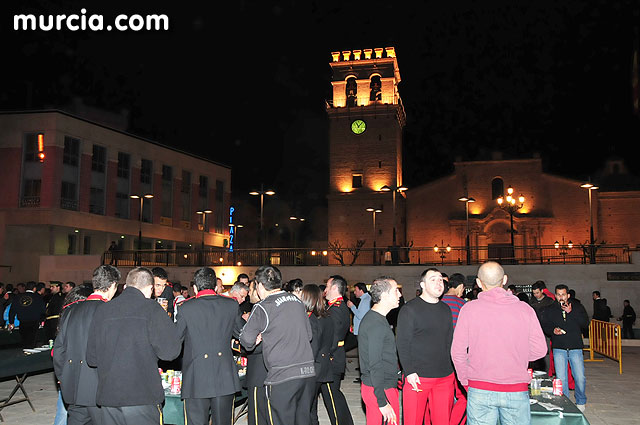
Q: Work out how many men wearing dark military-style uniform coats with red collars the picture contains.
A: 3